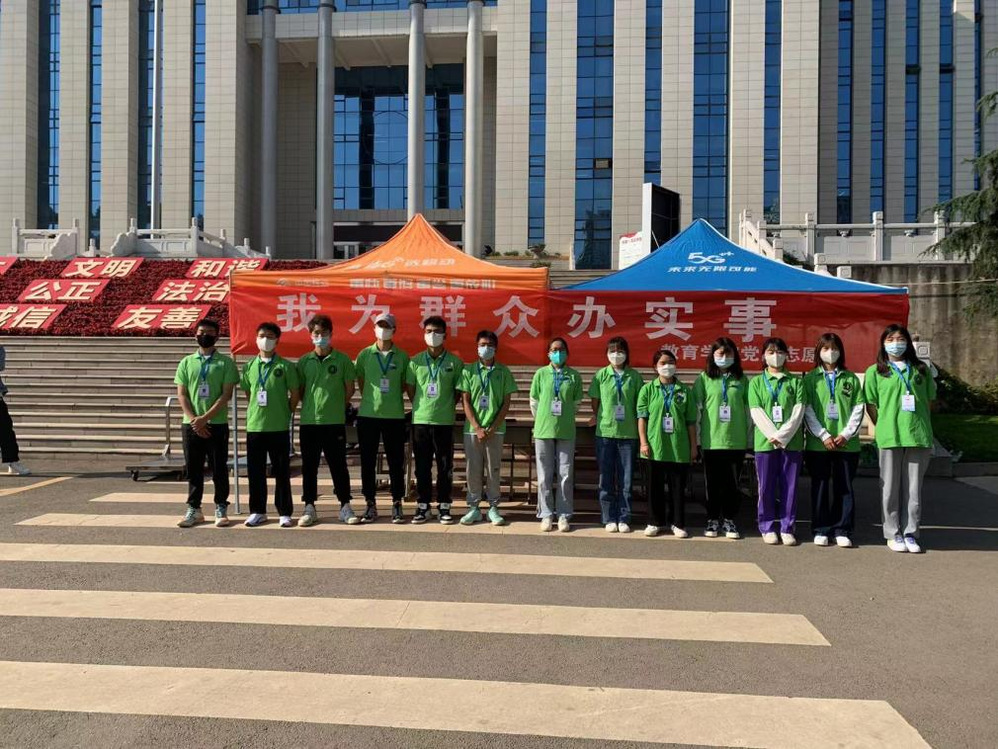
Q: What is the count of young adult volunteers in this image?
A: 13